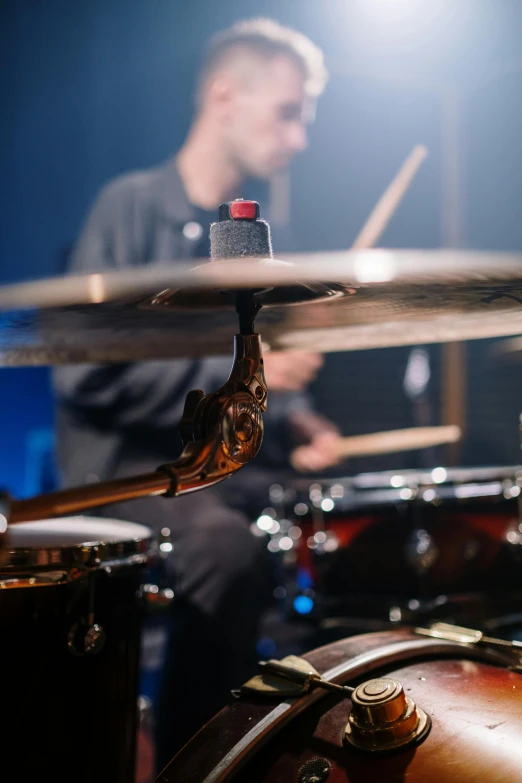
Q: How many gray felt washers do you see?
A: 1